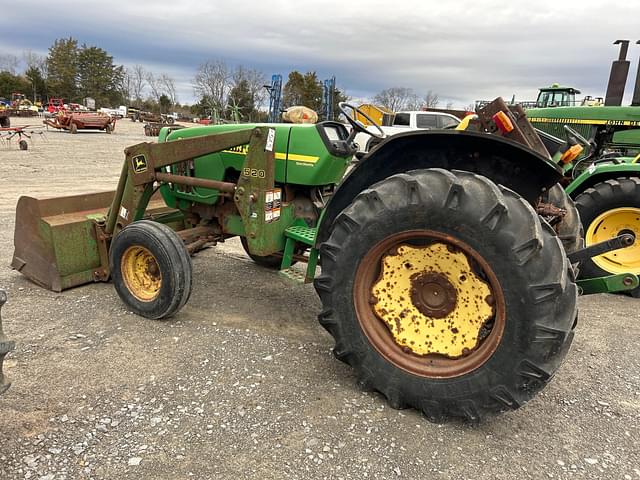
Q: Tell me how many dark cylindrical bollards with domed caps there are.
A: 0